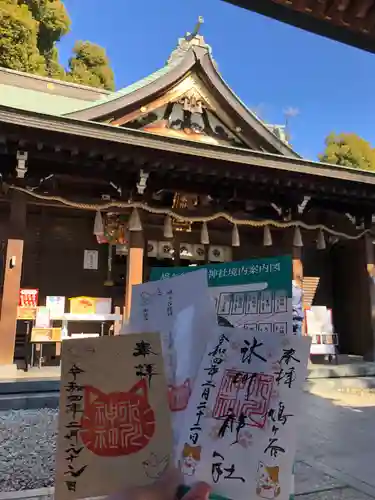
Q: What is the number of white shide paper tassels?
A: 8